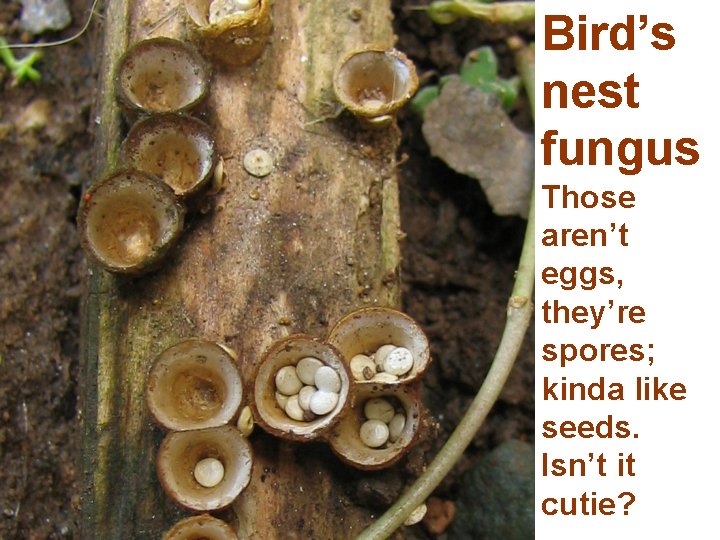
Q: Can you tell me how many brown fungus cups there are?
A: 11